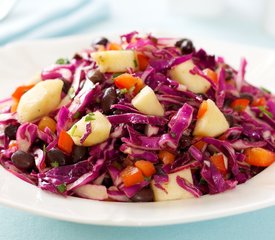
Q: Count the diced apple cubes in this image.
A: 7